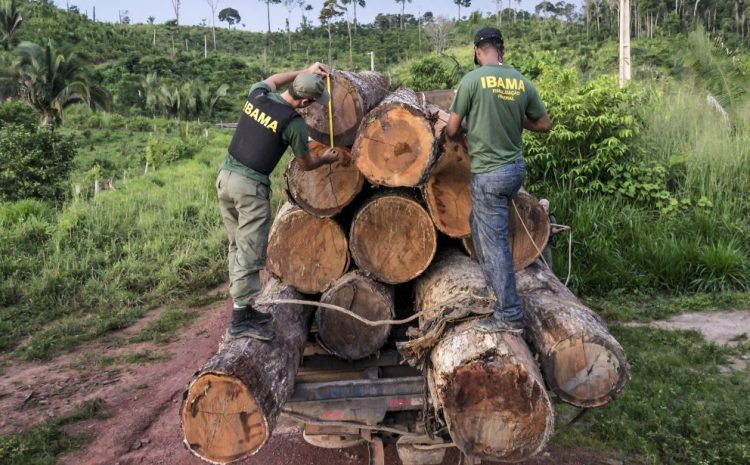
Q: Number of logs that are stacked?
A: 11